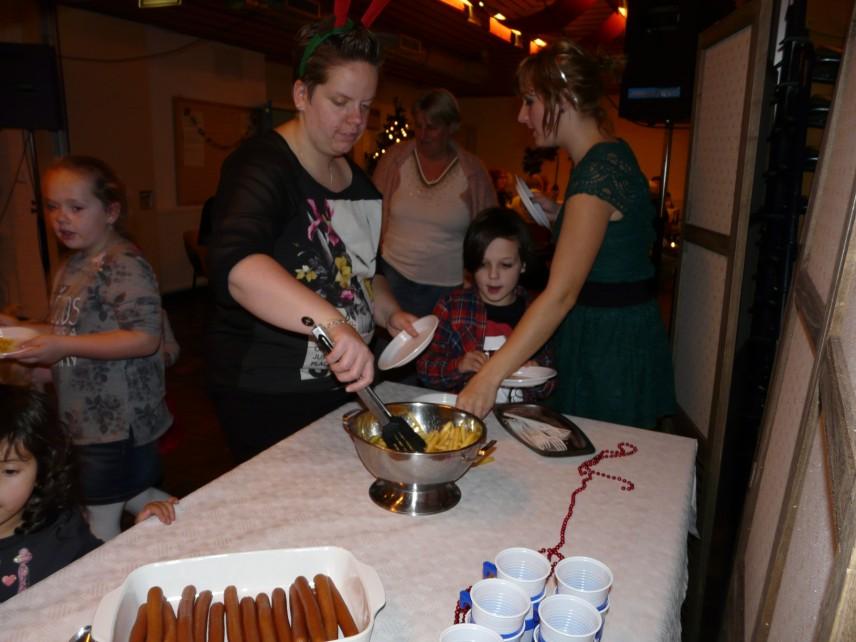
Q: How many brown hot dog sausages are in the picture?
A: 14